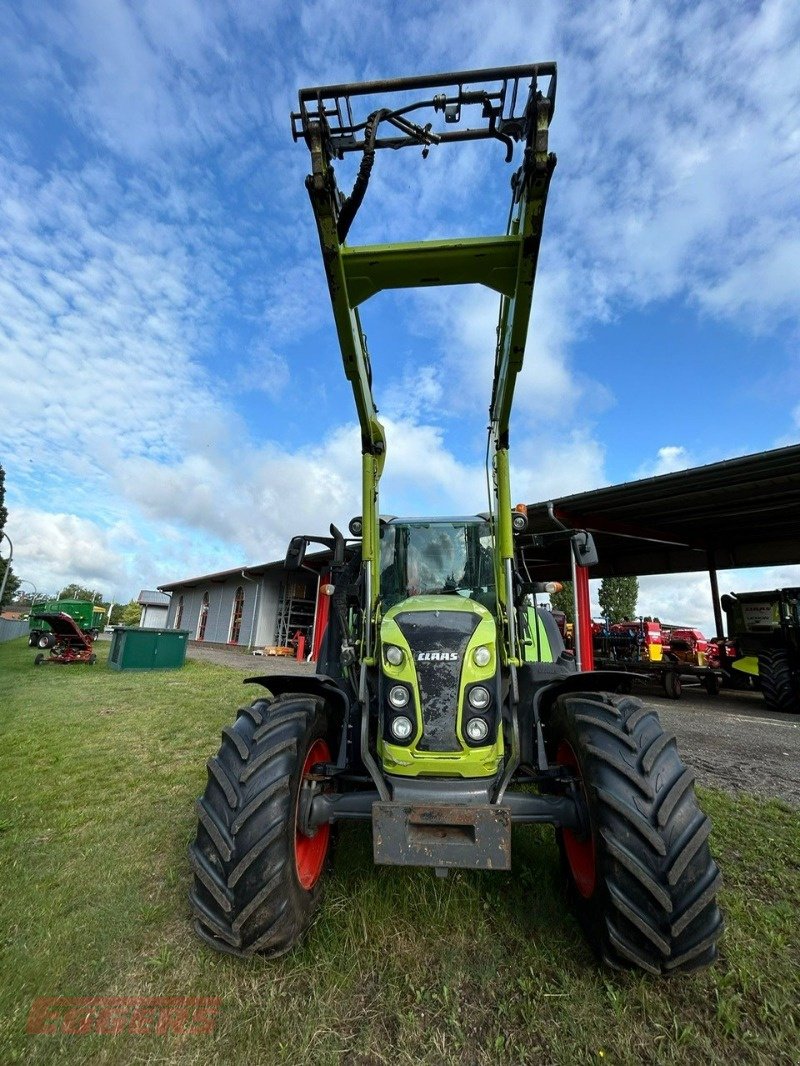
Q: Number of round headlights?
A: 6